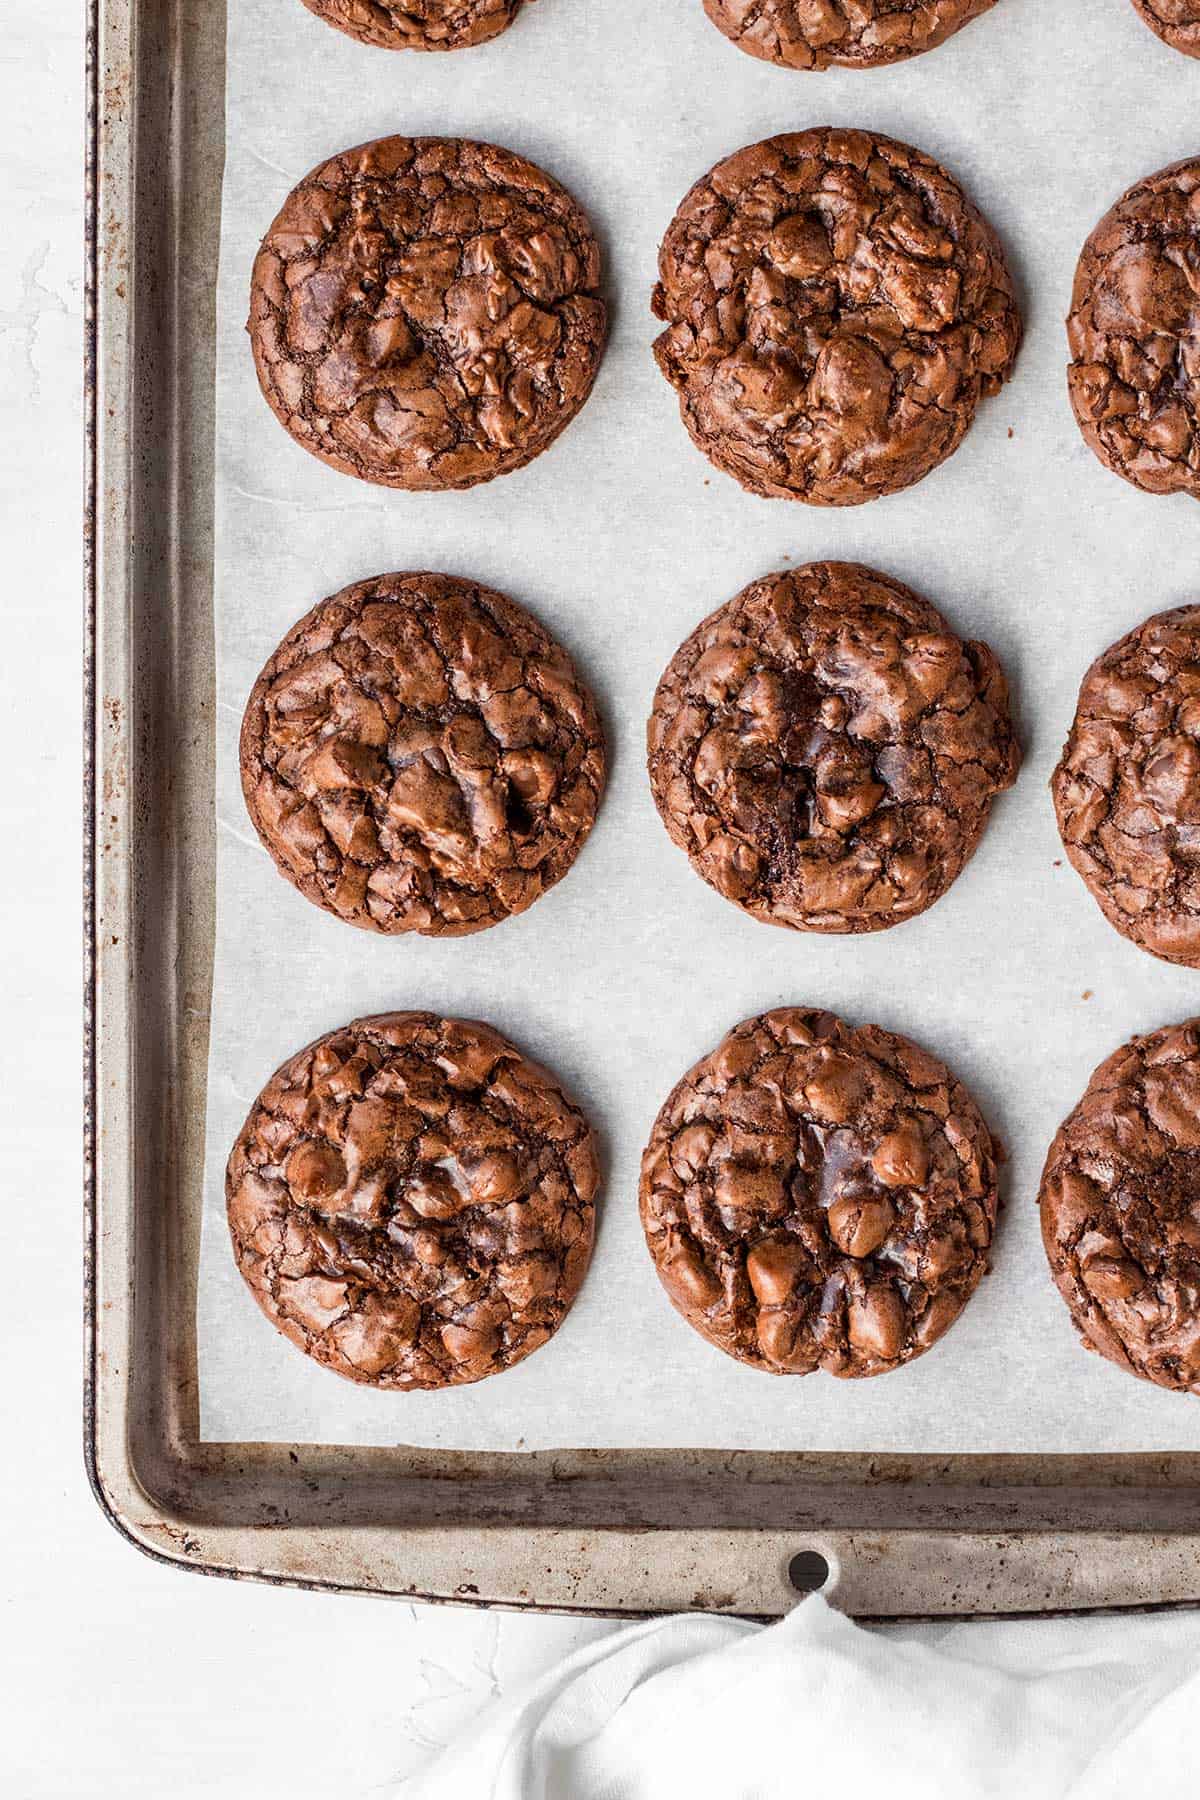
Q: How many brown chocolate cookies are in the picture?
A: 12